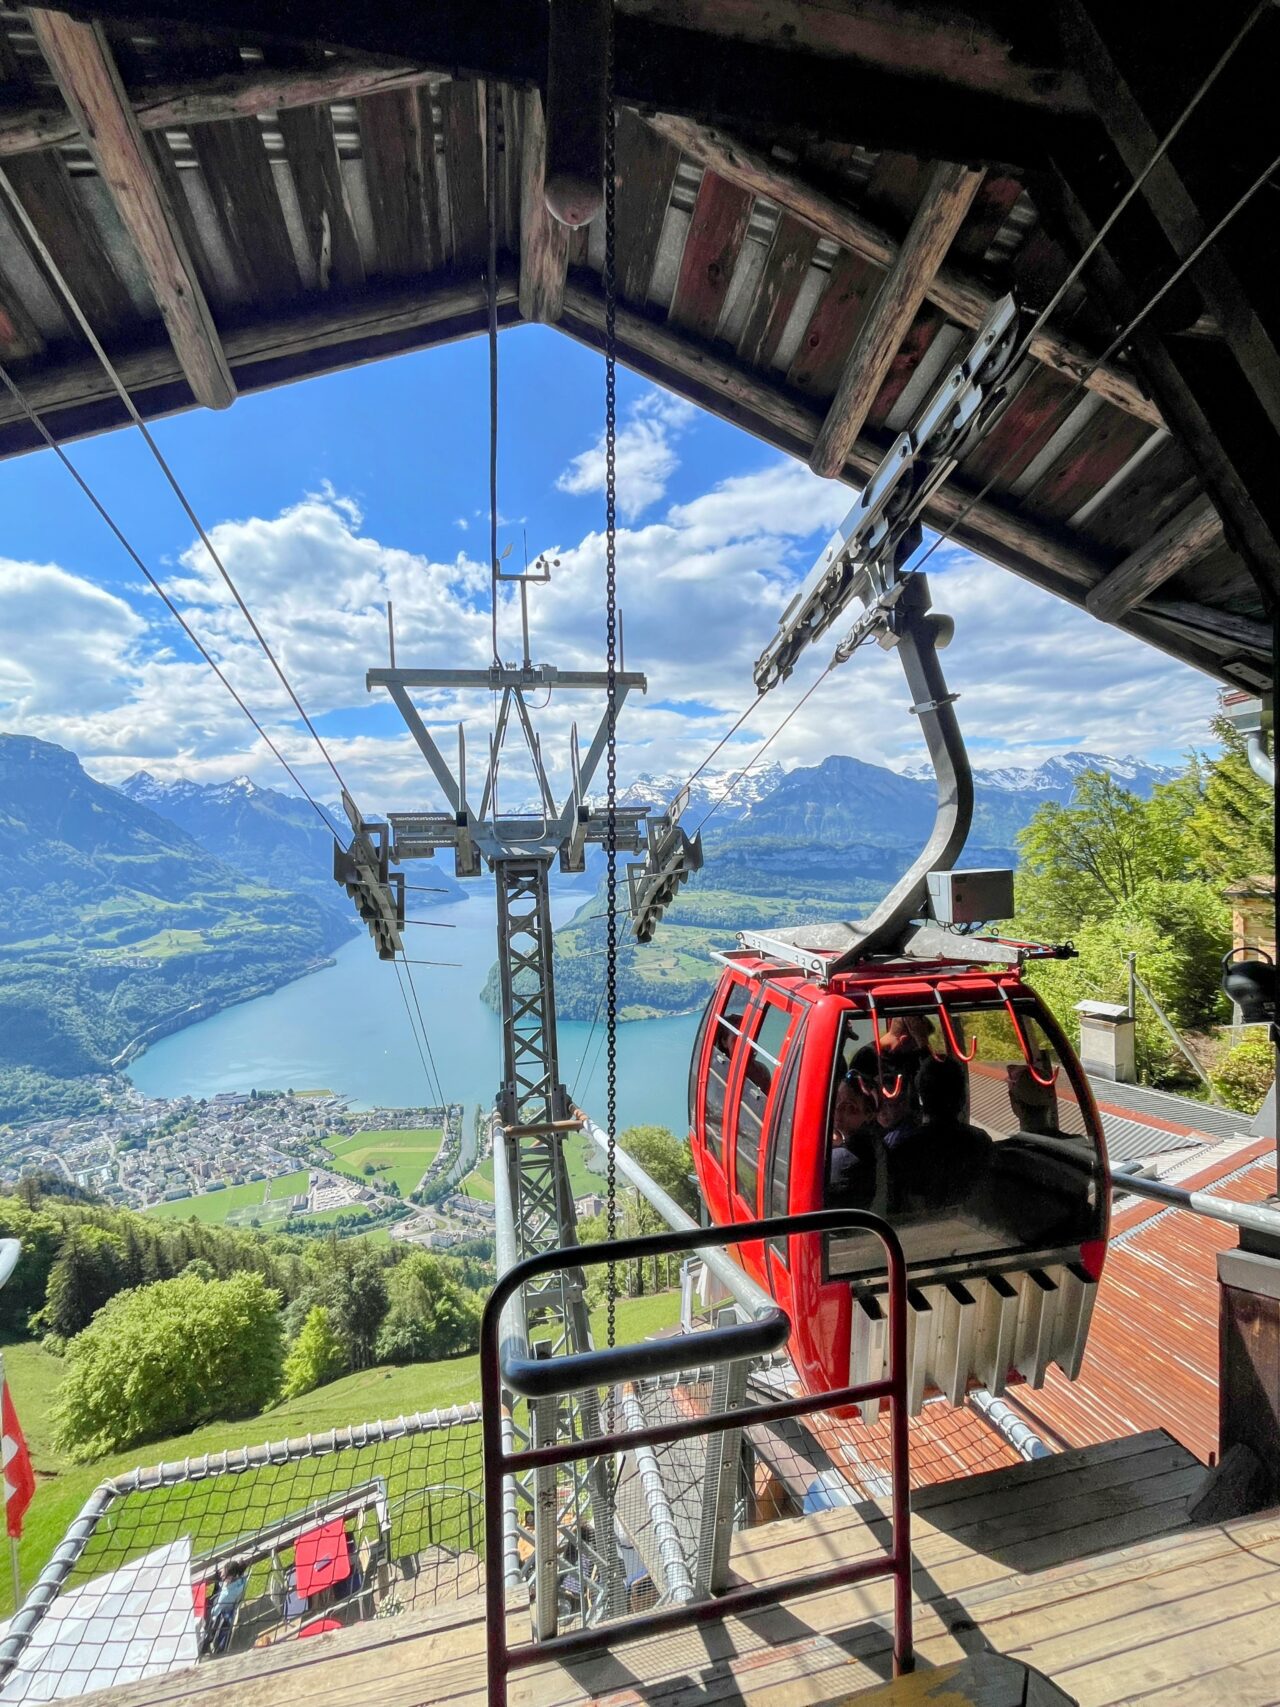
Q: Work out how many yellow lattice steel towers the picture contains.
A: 0